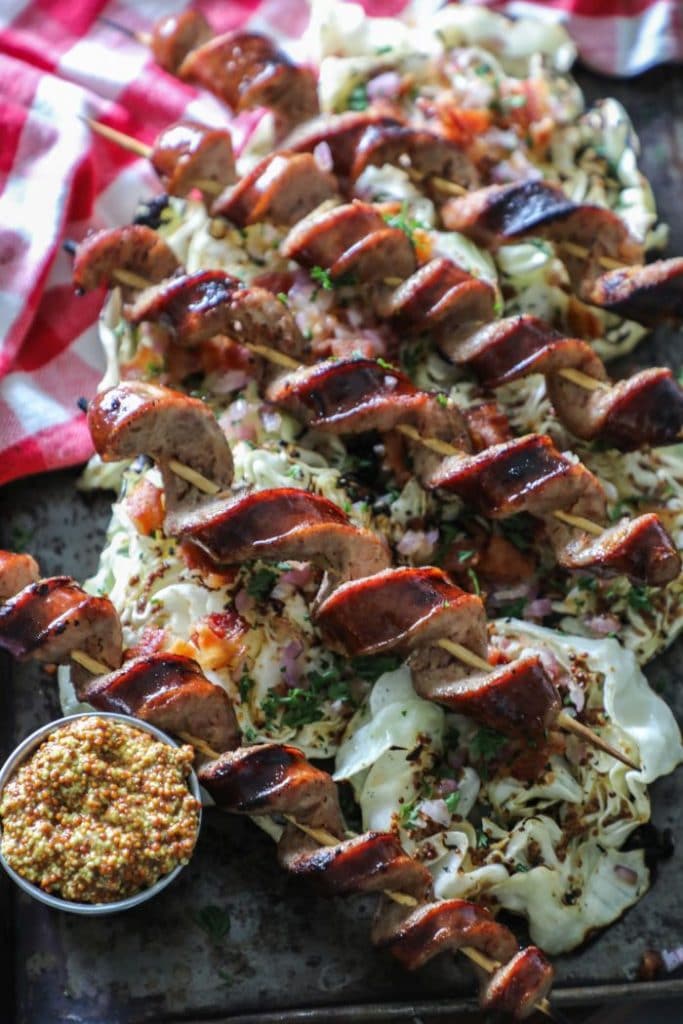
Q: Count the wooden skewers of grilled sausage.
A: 5